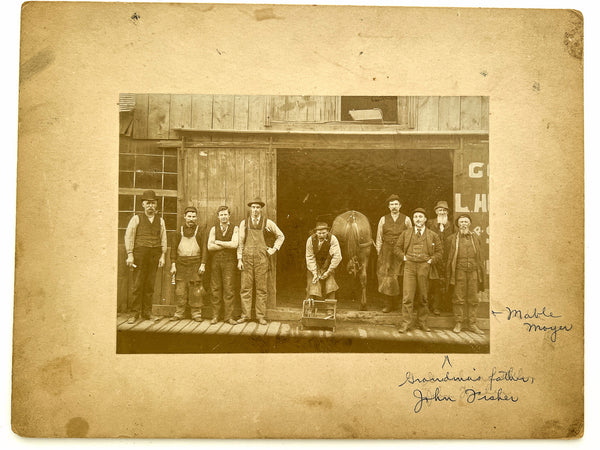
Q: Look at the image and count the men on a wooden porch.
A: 9